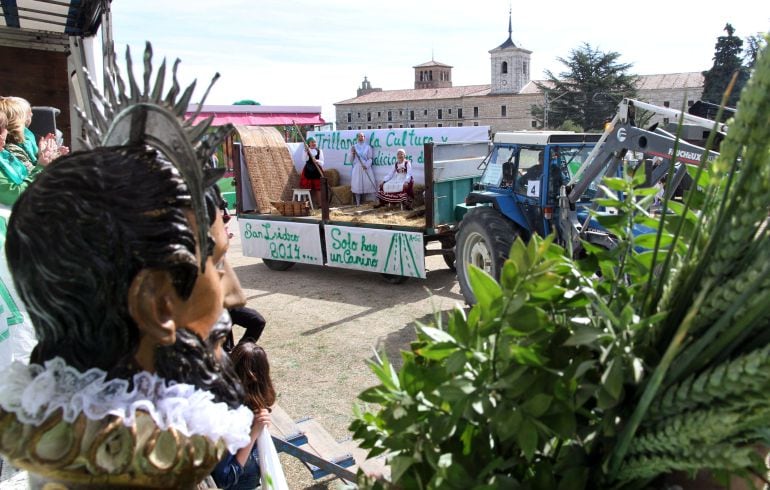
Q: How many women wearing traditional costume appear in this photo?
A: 3